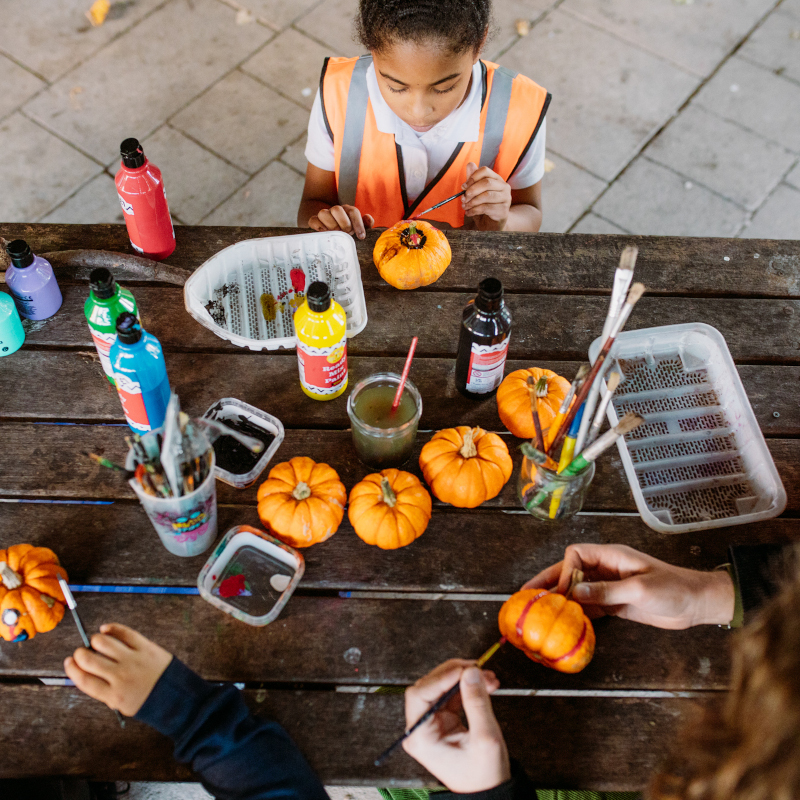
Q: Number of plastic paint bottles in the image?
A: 7